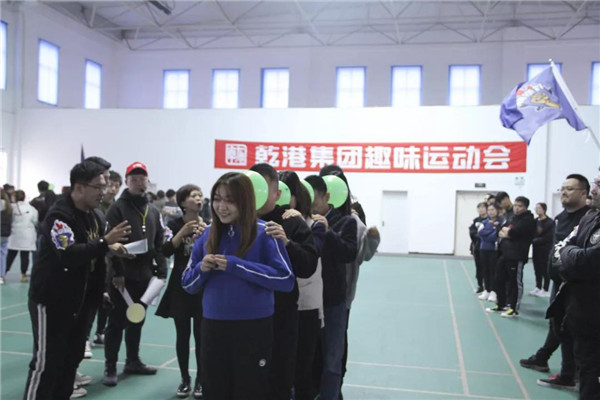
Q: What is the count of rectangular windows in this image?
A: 11